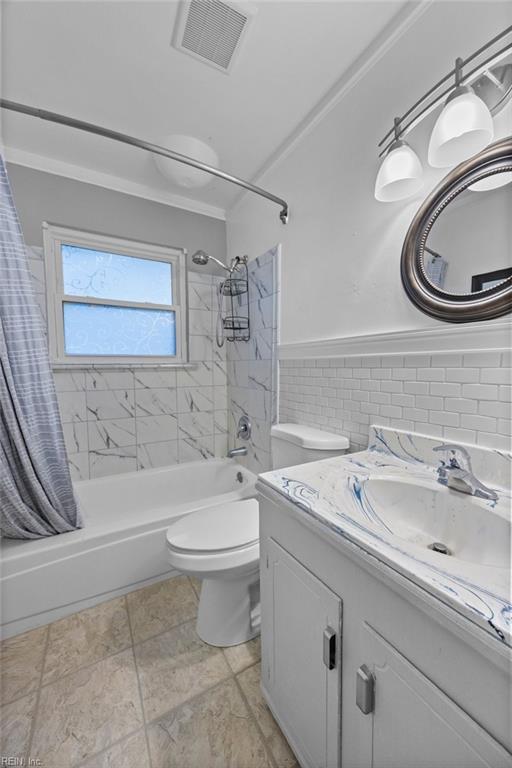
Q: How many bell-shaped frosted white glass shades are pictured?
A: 2